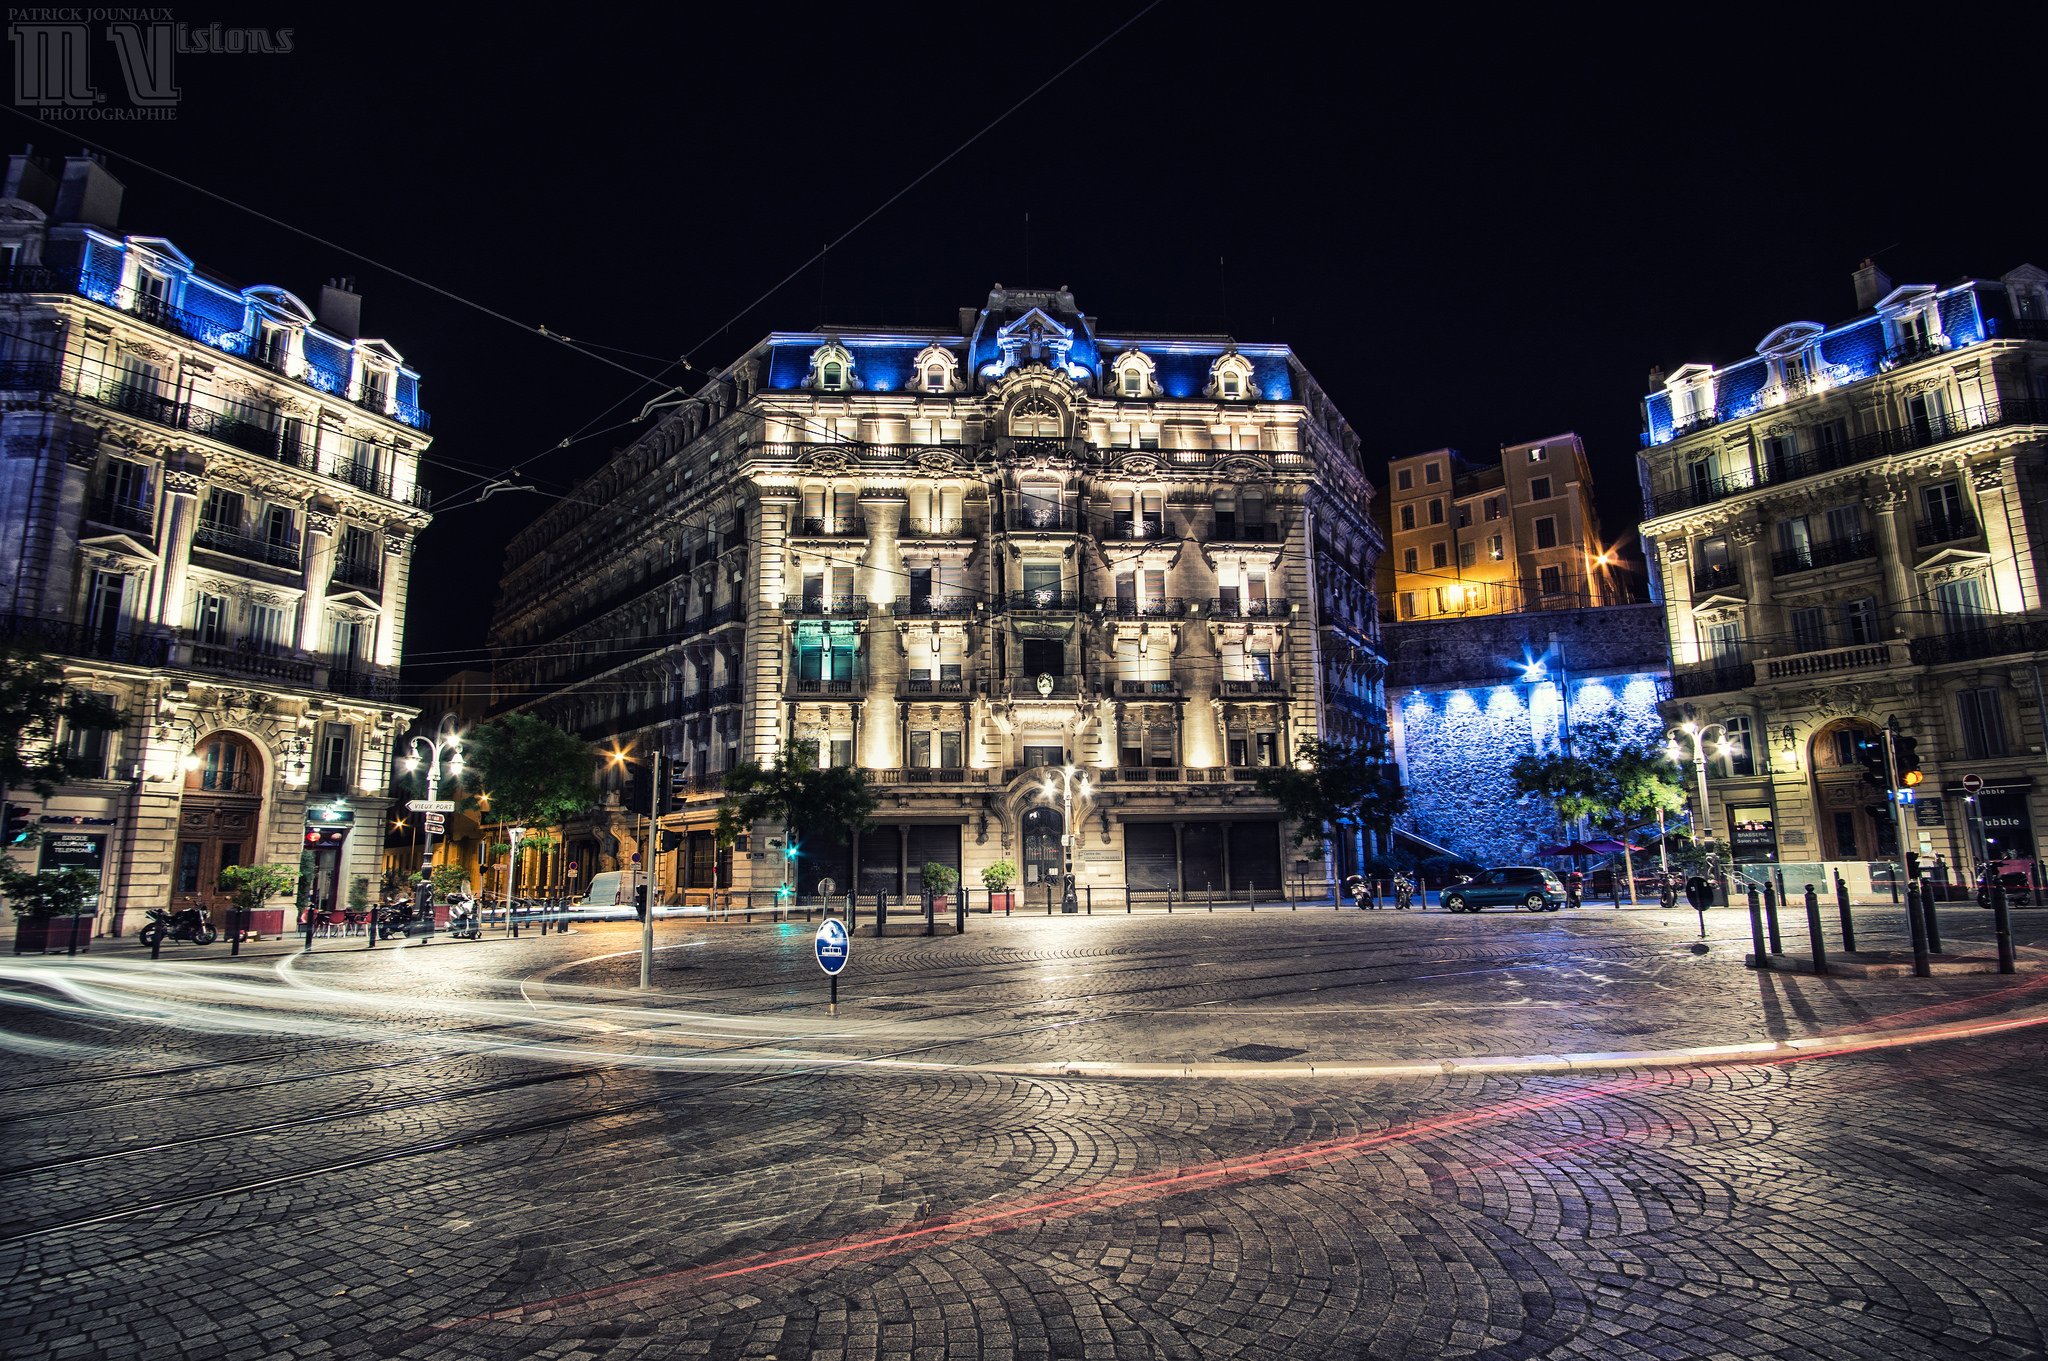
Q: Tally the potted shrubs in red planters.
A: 5